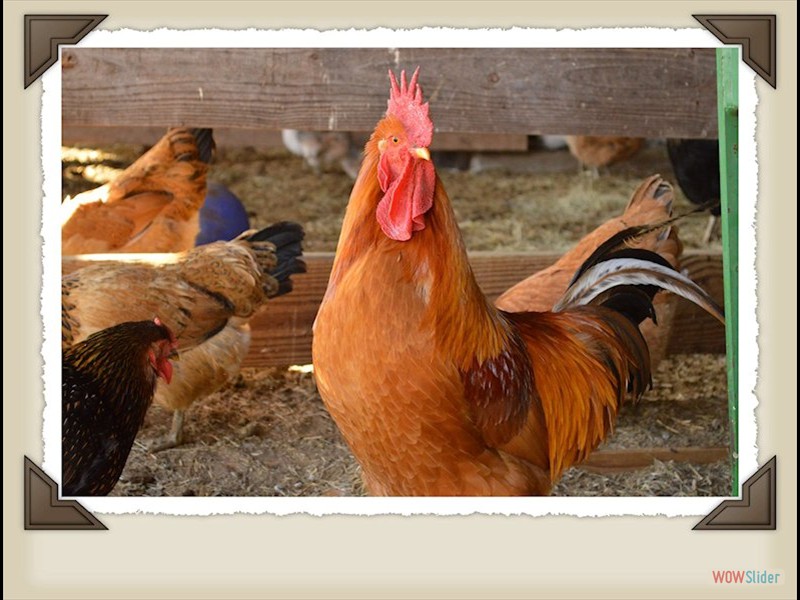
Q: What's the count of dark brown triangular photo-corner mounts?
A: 4